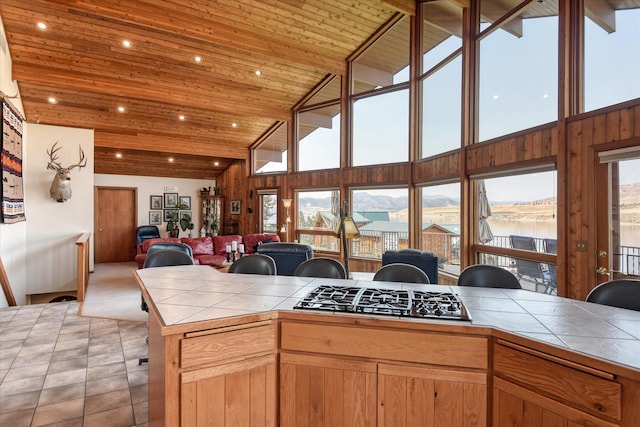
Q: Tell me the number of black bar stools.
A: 6